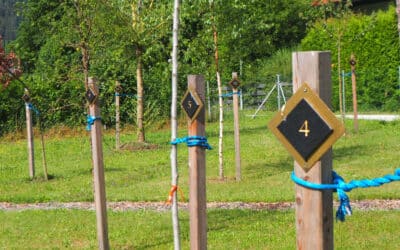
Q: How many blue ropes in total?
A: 7